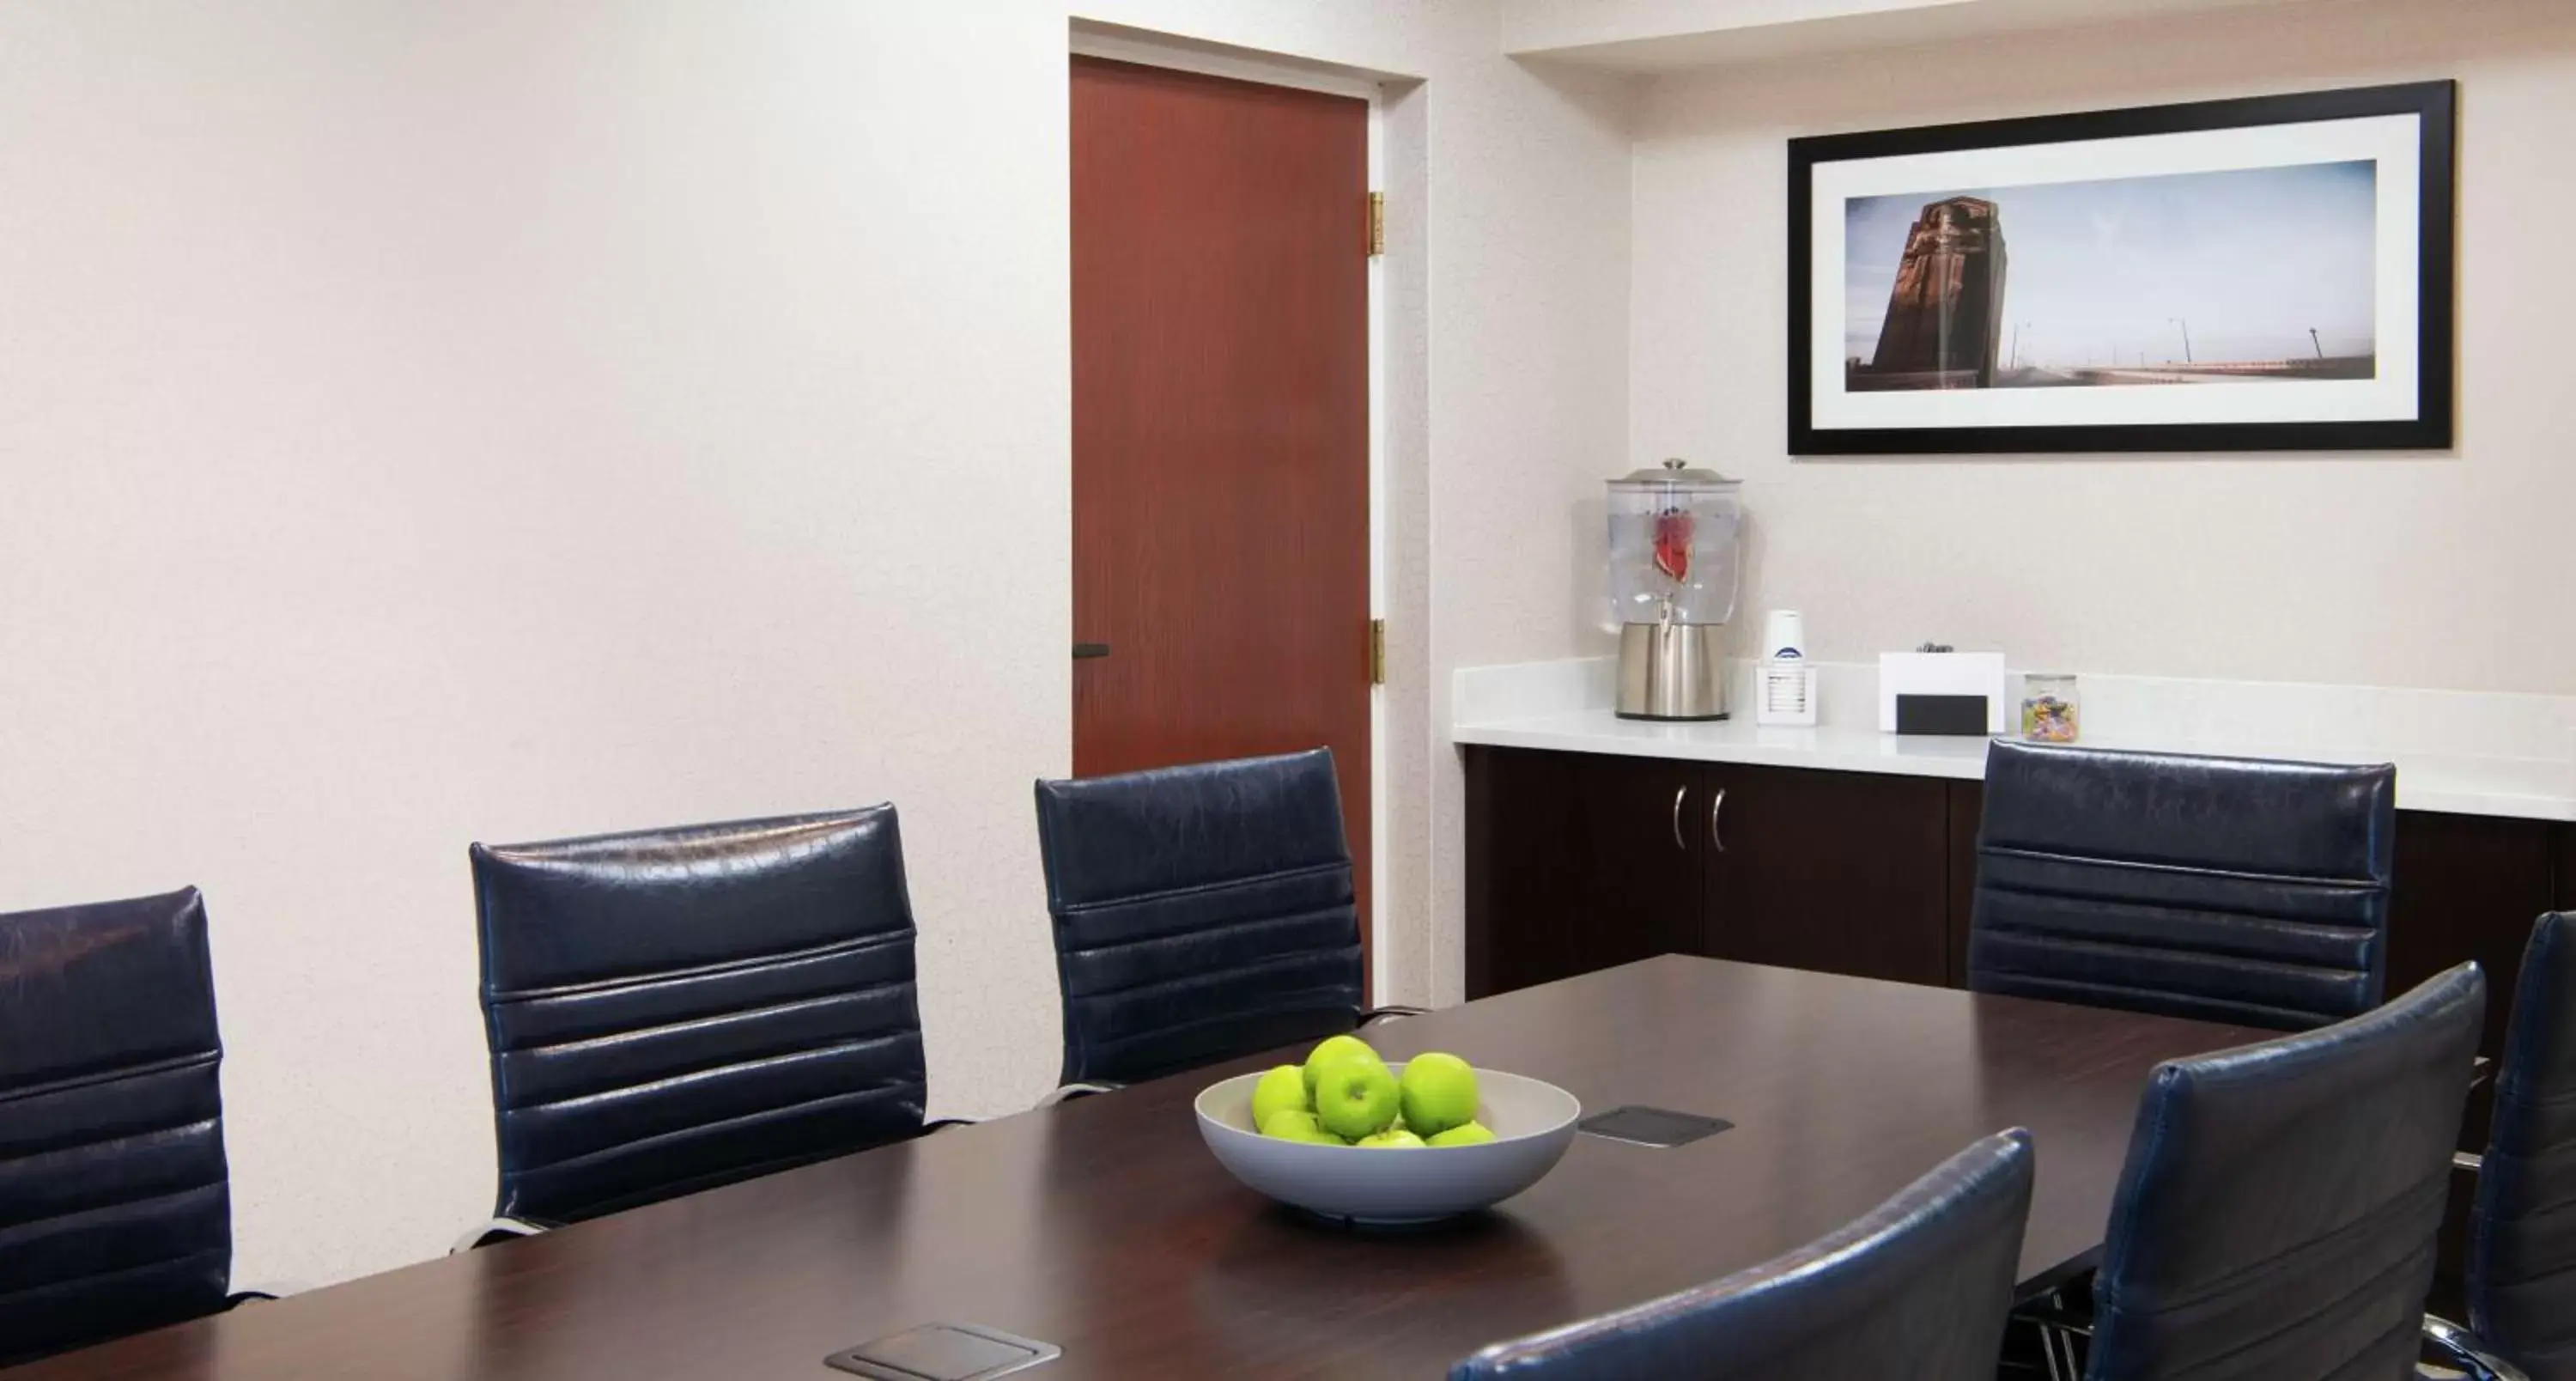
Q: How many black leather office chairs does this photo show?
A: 7